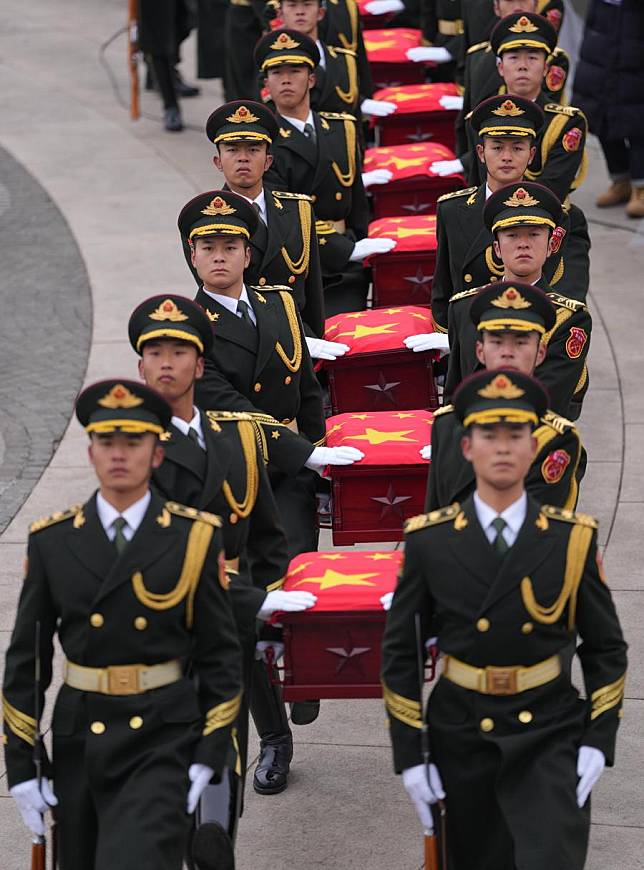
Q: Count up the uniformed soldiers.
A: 12